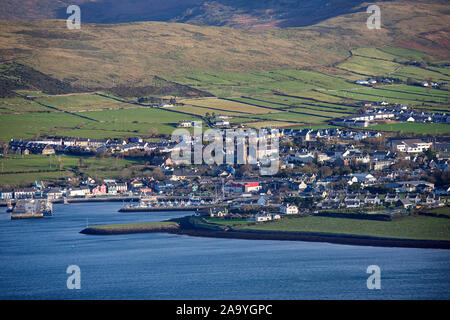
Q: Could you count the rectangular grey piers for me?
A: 1